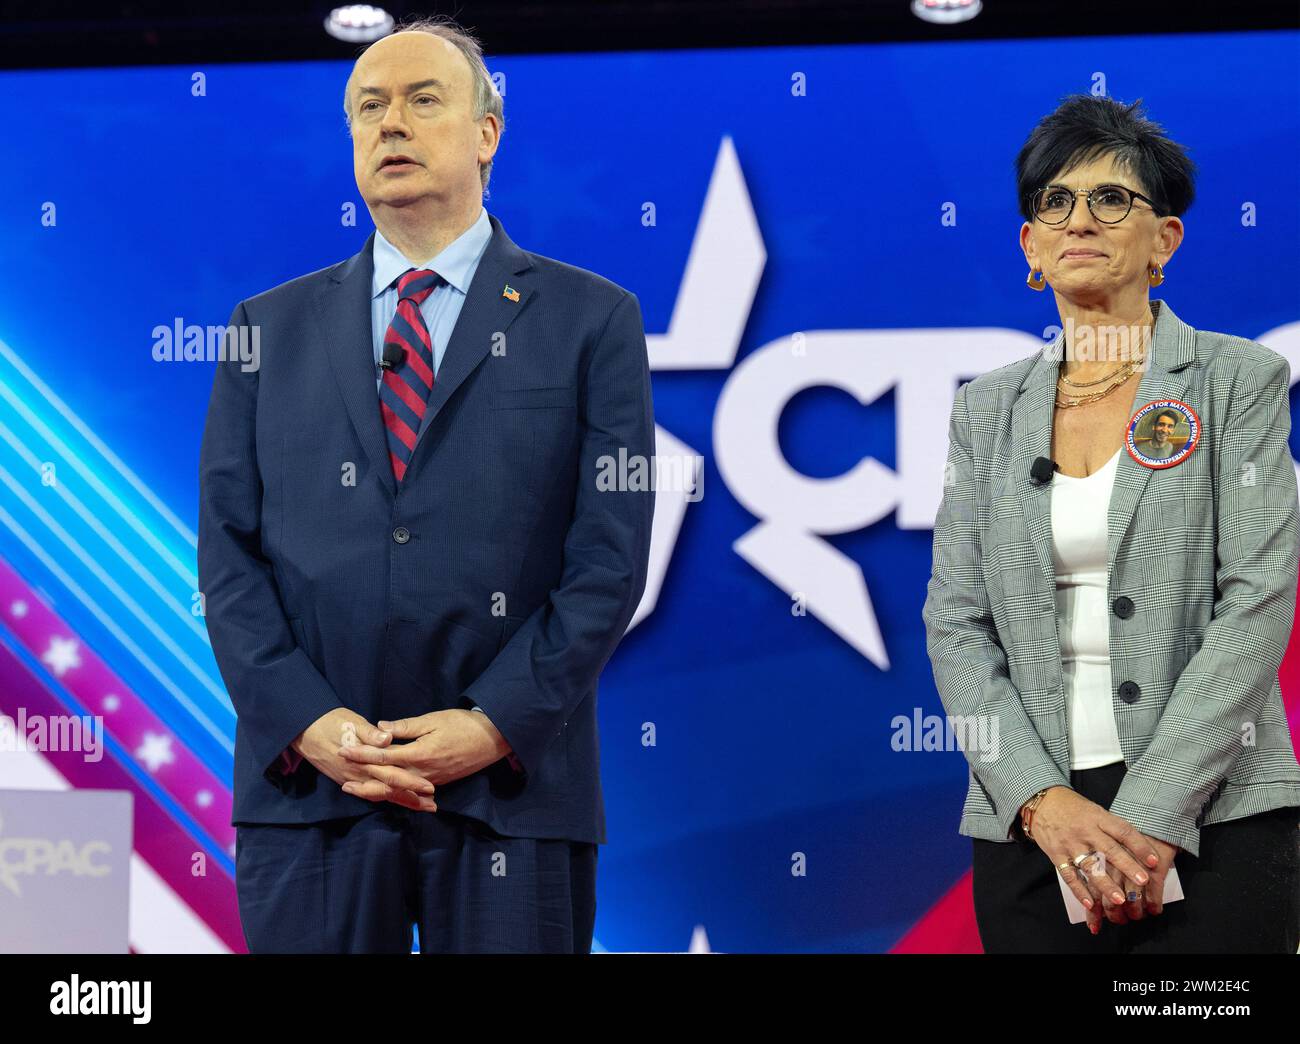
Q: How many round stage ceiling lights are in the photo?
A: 2